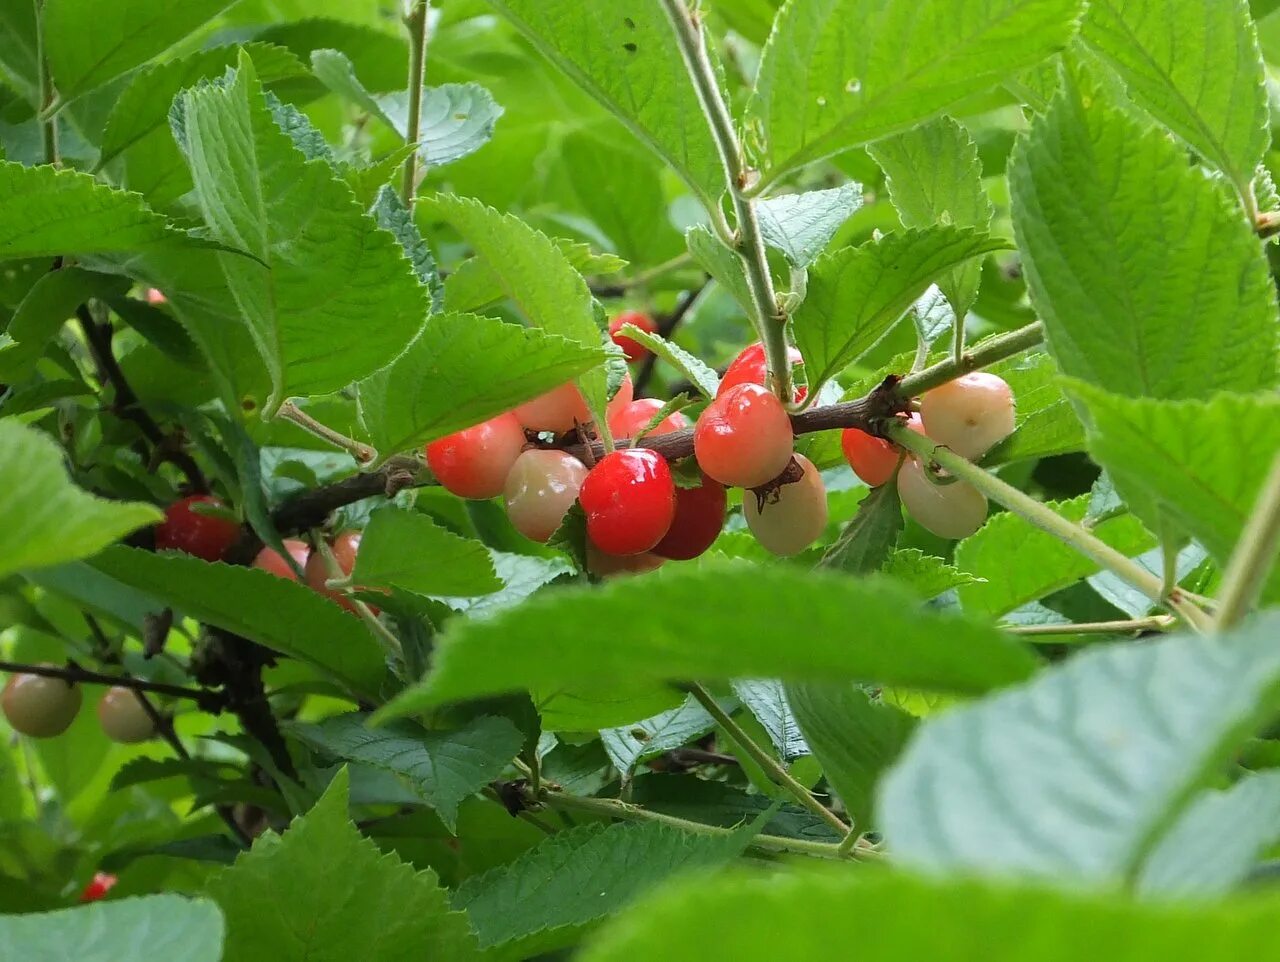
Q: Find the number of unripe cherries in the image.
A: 6